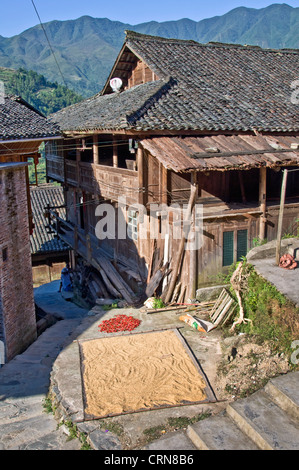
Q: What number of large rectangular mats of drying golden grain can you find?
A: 1